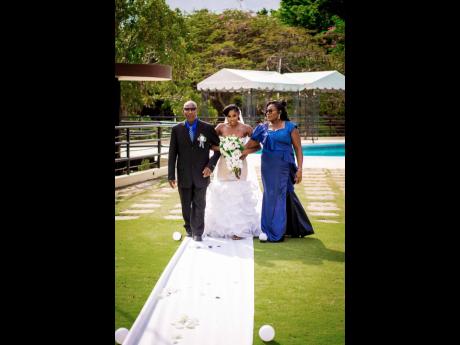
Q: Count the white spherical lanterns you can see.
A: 4